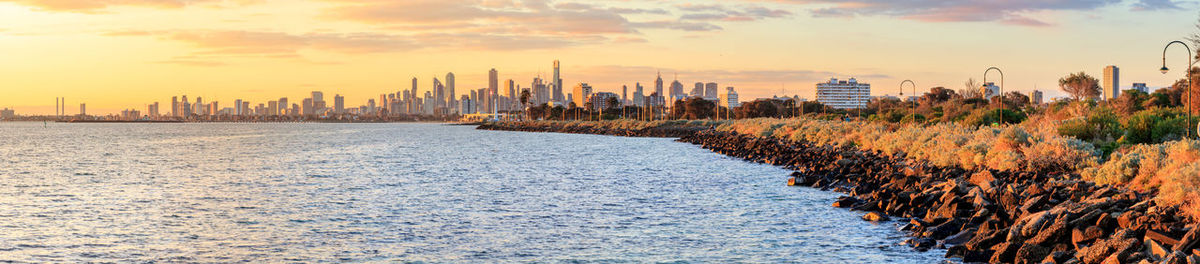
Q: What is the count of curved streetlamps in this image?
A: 3